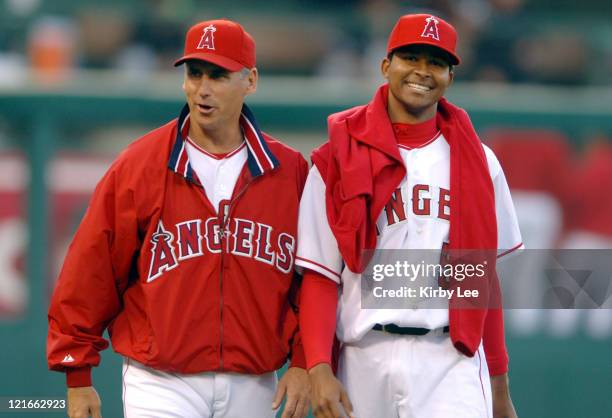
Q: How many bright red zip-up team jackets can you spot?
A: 1